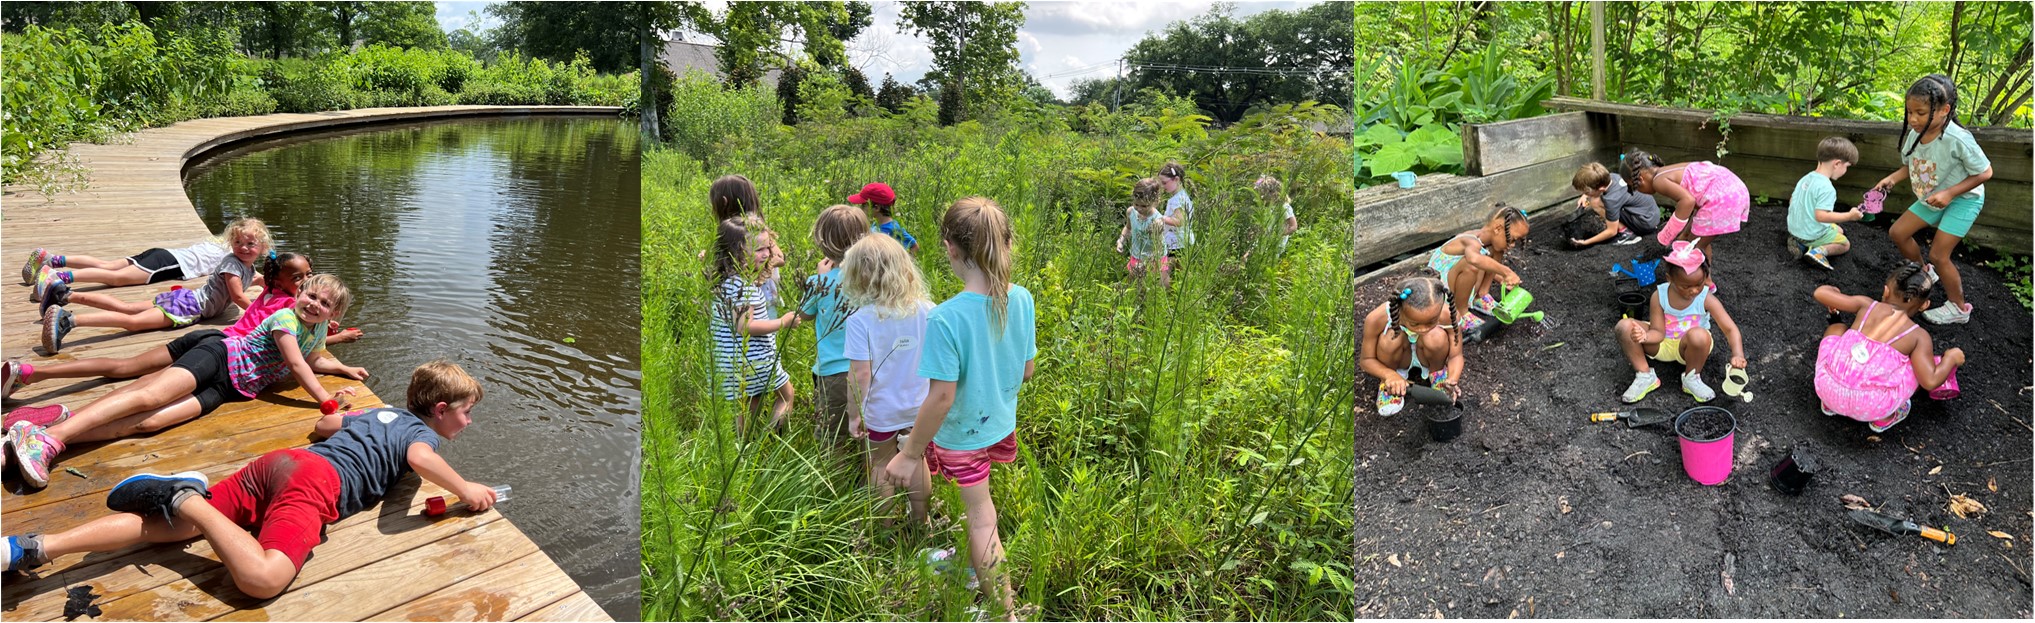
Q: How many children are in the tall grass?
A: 9